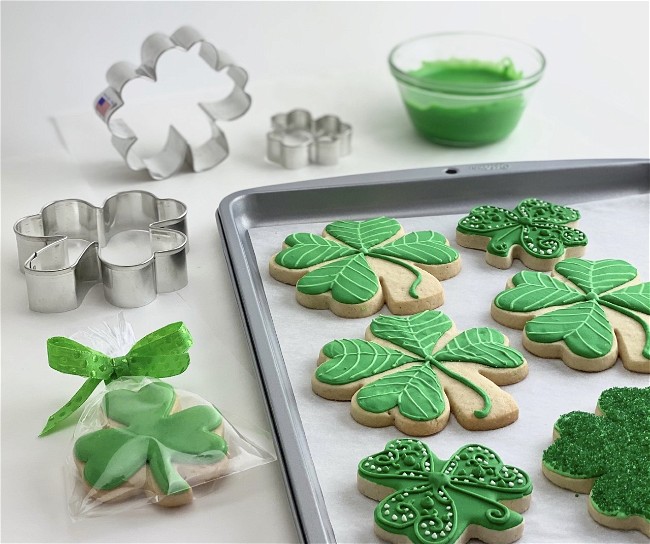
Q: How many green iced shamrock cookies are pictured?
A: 7